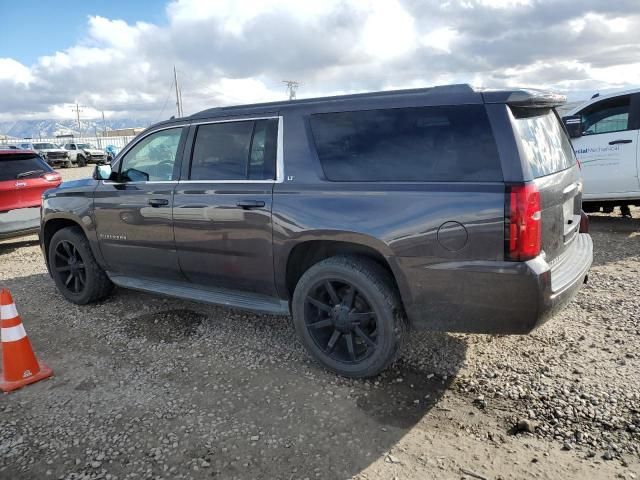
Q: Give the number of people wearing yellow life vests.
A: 0